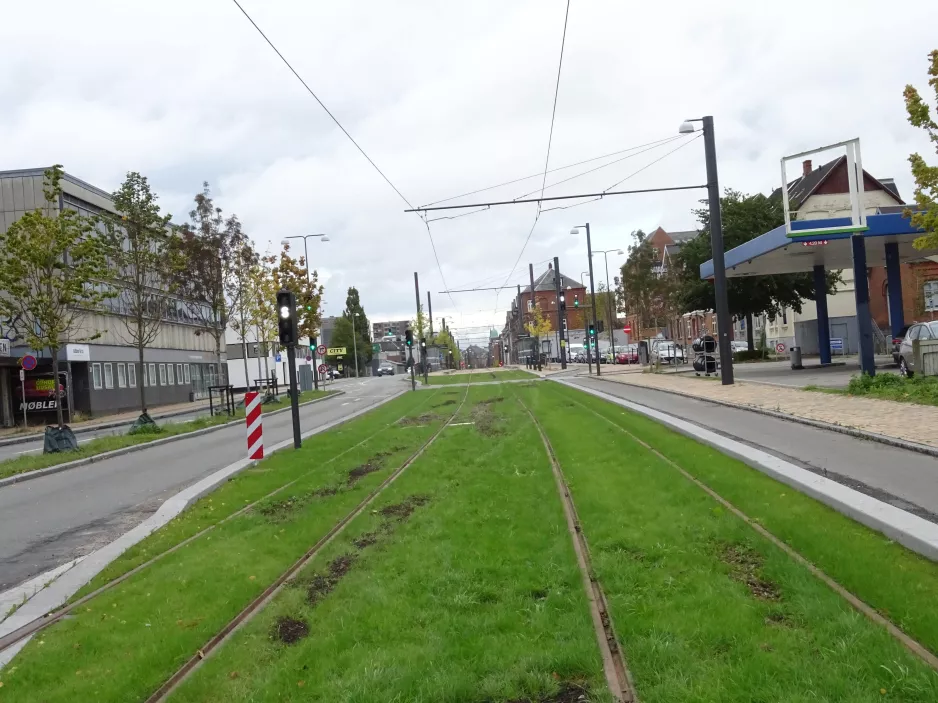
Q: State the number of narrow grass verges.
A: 1